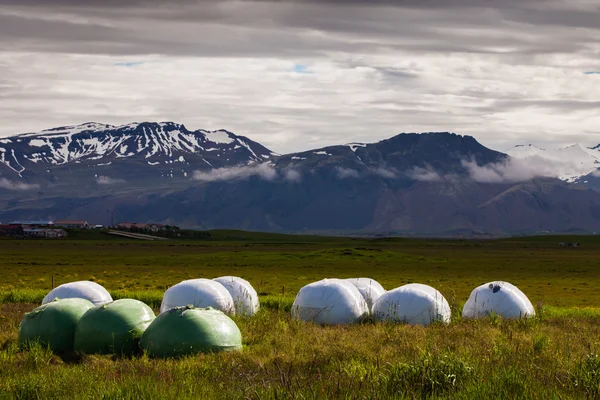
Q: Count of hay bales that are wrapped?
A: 10